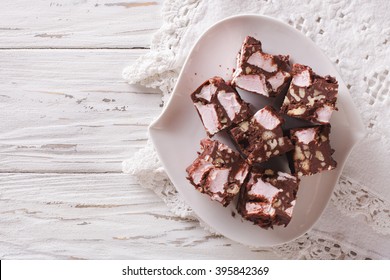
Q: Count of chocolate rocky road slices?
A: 7